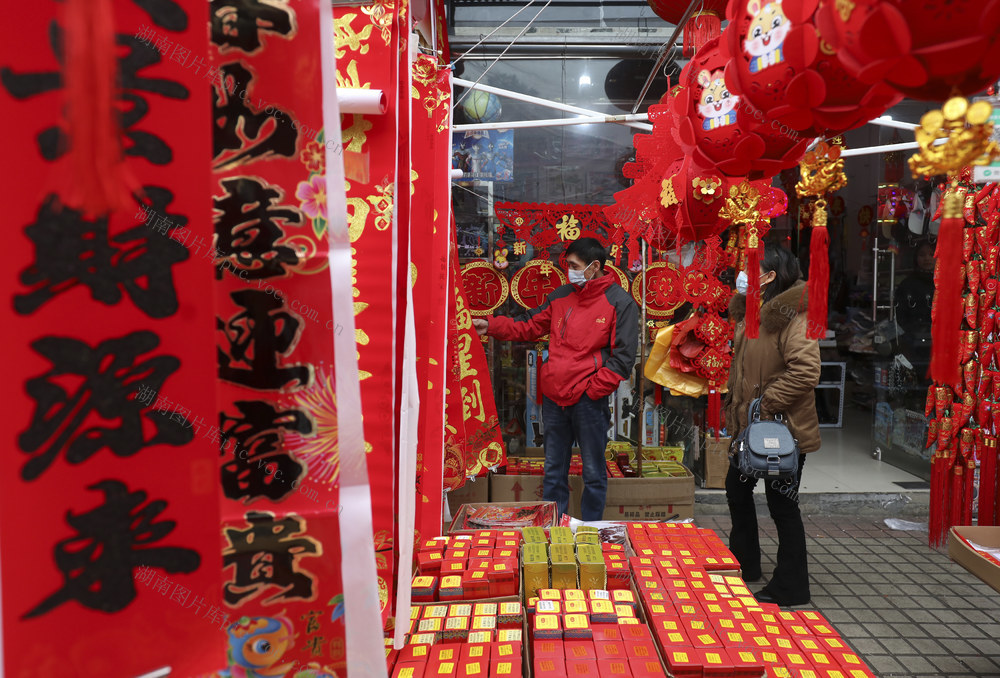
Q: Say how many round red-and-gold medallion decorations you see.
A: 4